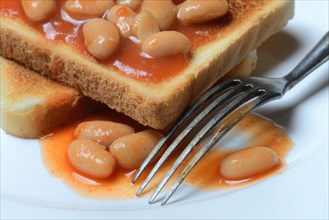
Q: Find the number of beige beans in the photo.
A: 13